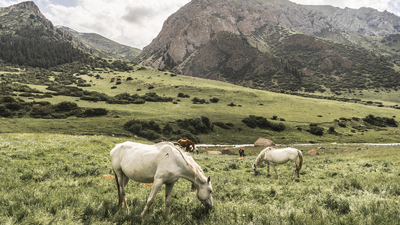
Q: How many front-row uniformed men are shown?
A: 0